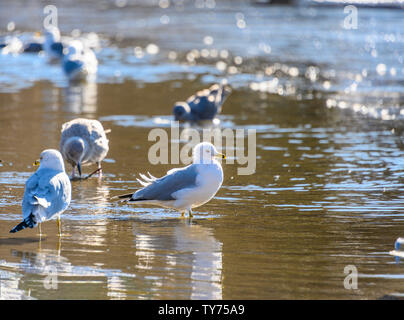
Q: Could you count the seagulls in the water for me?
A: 6